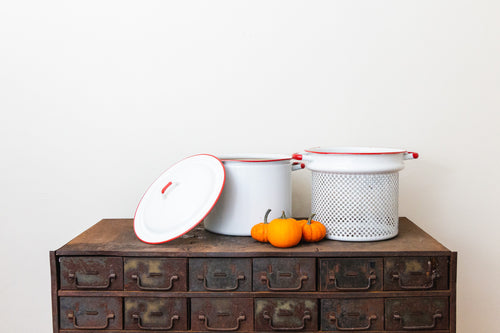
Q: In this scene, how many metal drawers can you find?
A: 12